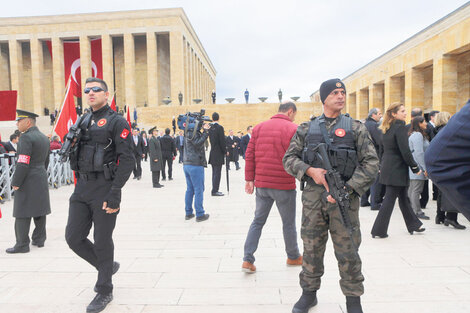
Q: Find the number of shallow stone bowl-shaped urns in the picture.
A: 5